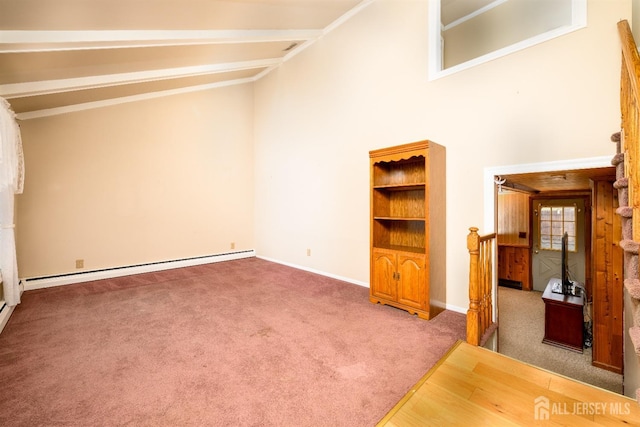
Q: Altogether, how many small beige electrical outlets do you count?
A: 3